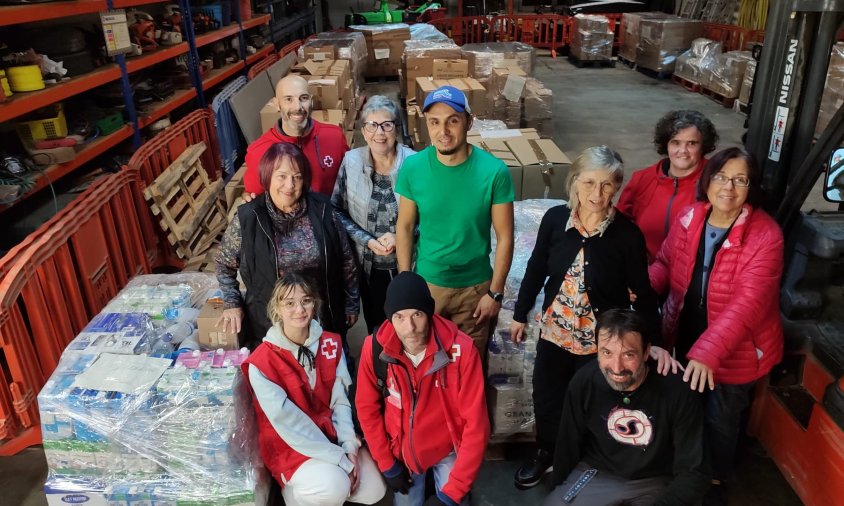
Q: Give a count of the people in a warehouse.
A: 10